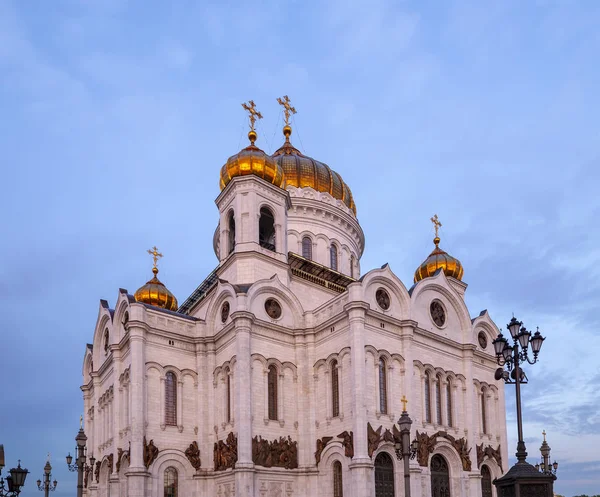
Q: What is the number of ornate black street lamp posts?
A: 6